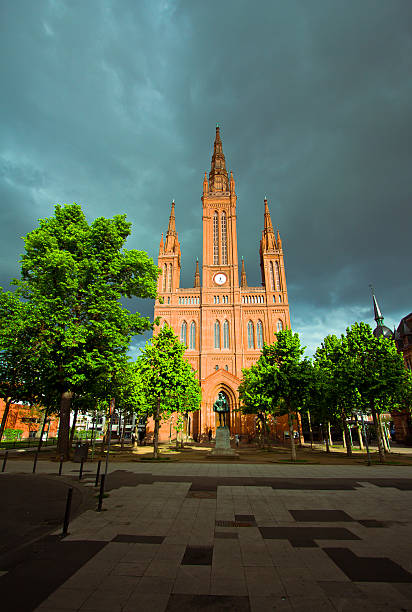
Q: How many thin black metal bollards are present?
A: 7